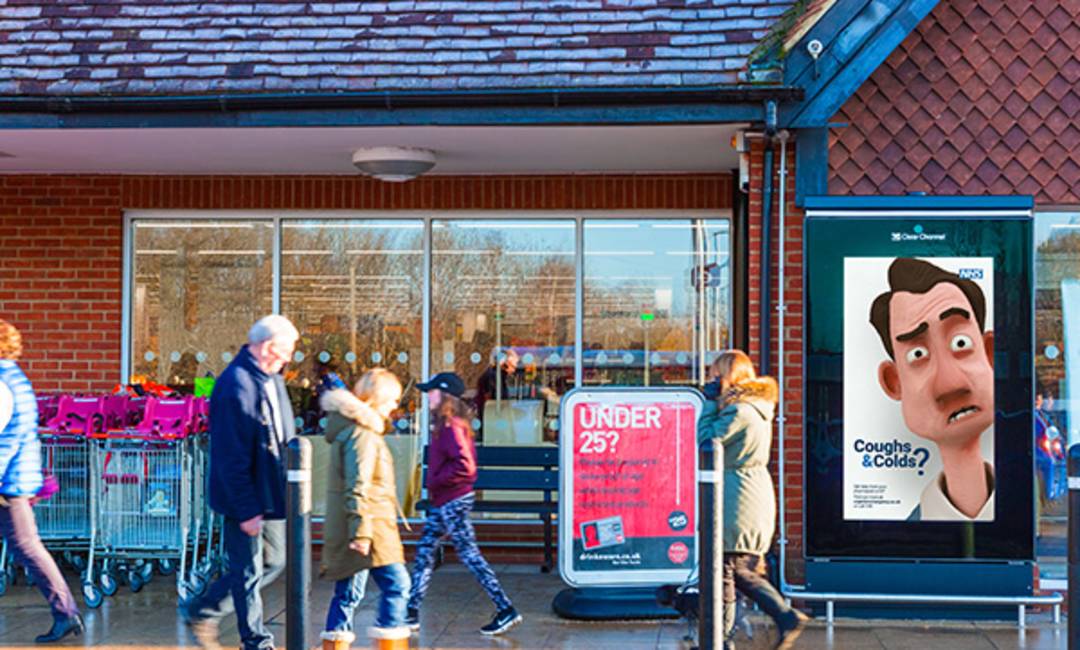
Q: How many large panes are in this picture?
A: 4